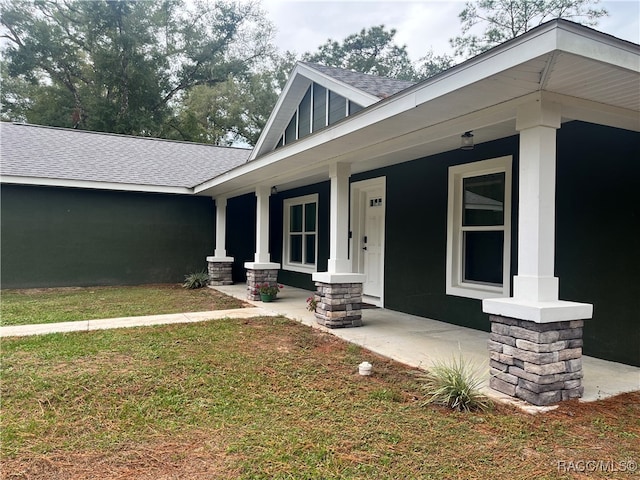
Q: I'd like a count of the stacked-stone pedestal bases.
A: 4